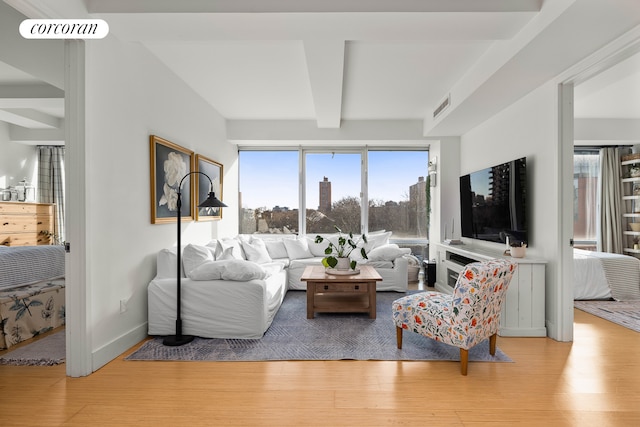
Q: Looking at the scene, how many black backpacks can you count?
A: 0